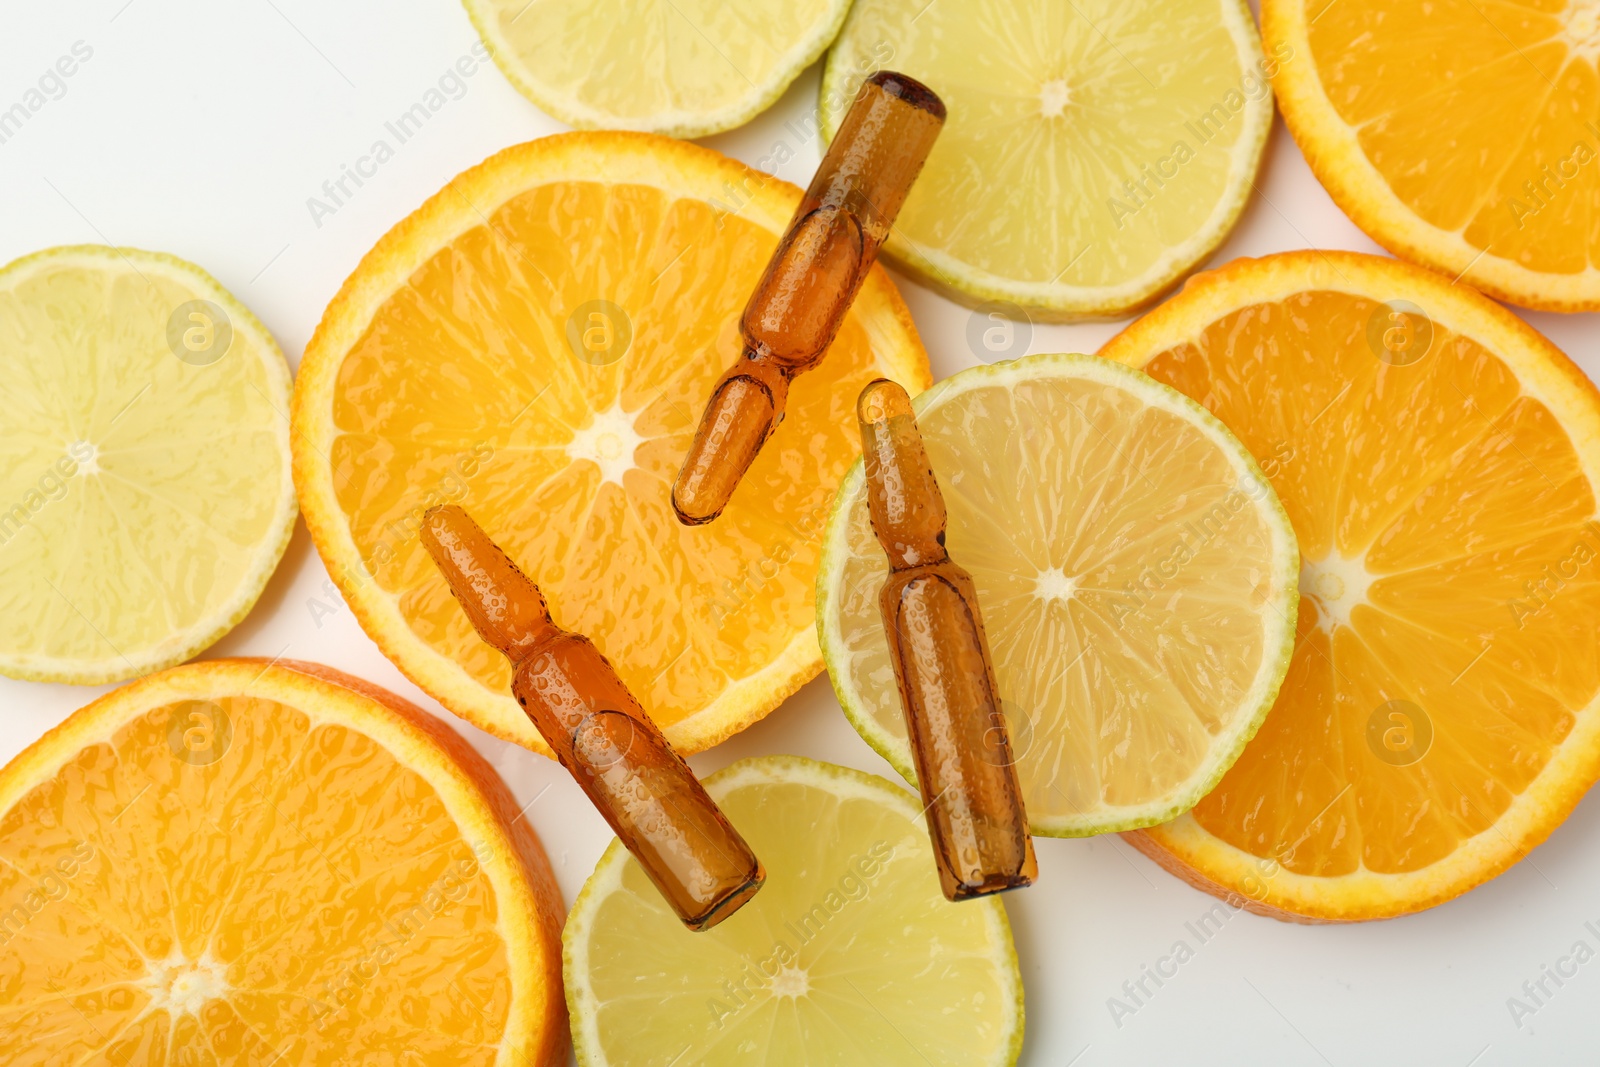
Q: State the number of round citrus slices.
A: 9